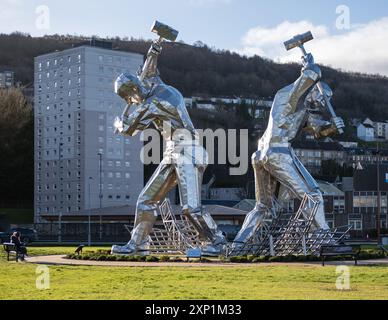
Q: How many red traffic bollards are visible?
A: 0